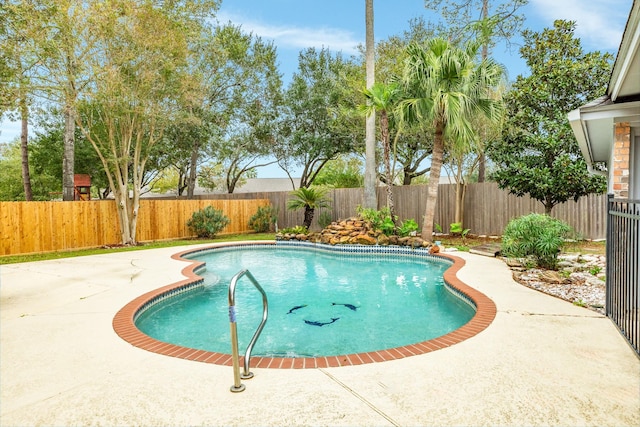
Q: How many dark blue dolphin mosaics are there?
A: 3